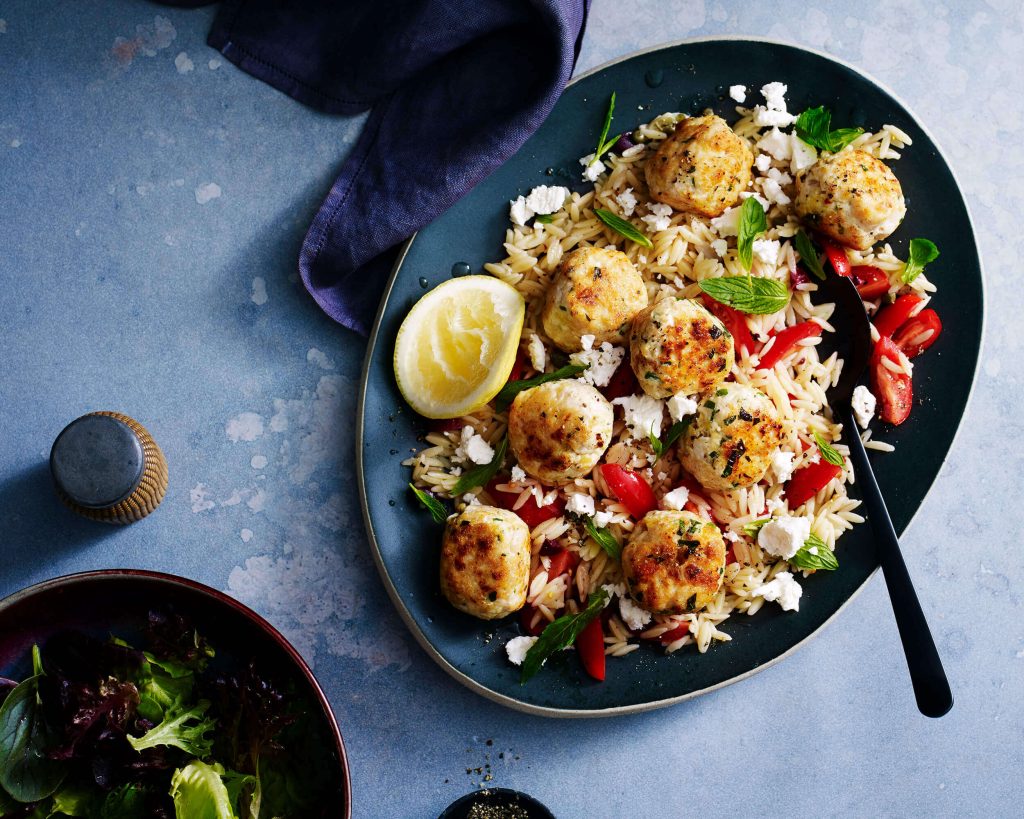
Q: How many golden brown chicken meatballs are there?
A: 8